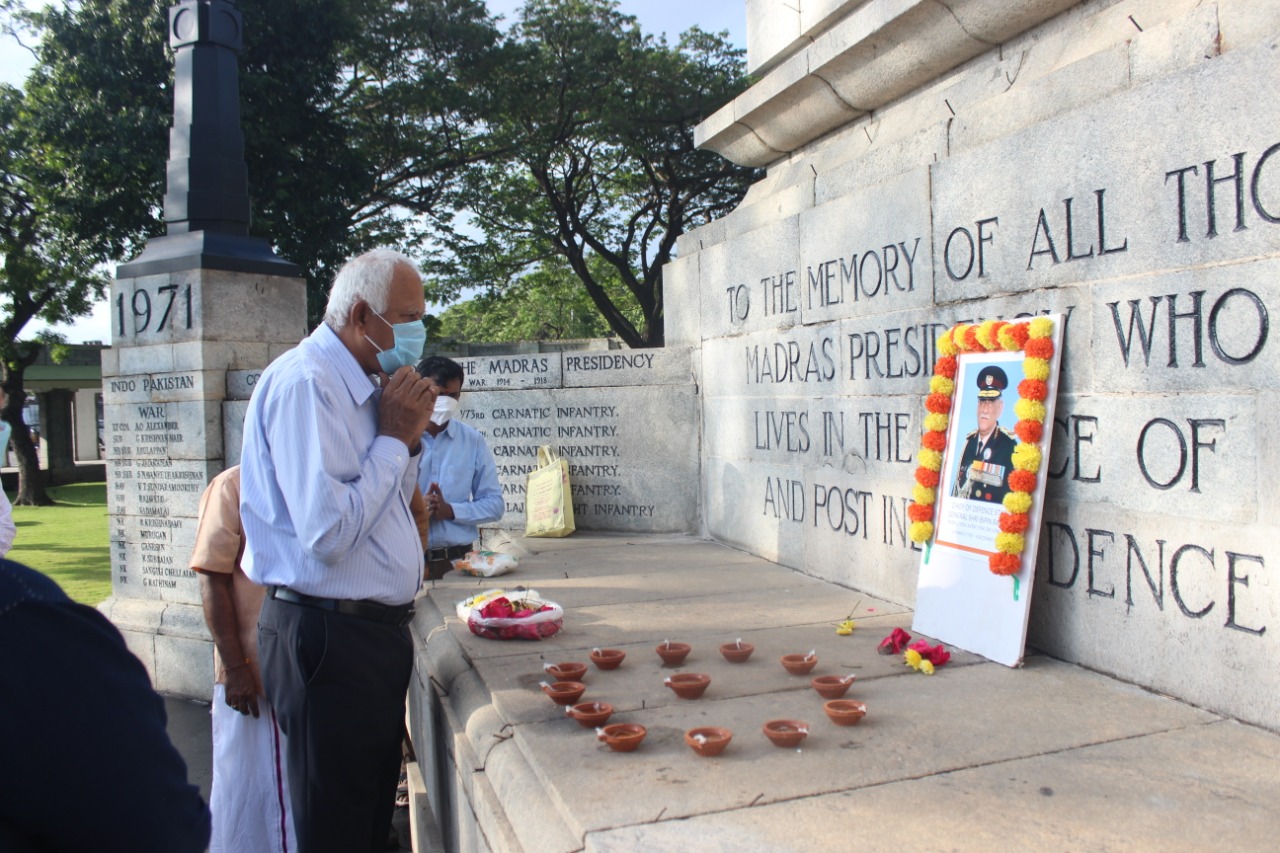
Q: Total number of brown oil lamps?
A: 13